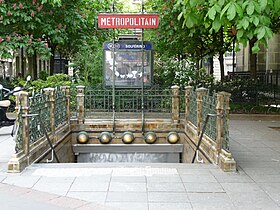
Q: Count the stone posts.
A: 8